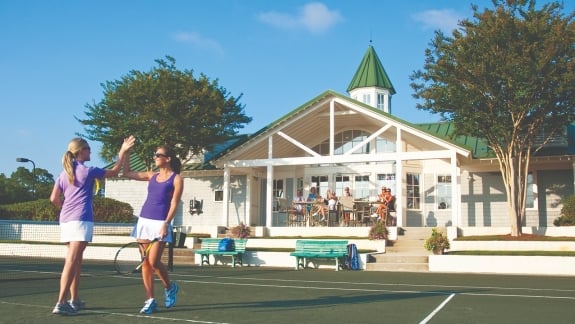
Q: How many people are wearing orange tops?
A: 2